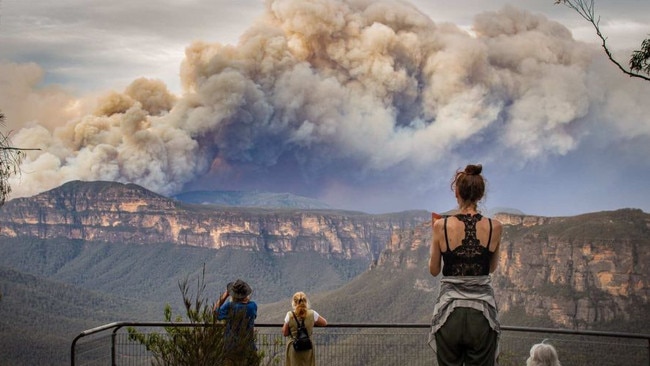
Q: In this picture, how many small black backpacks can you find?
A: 1